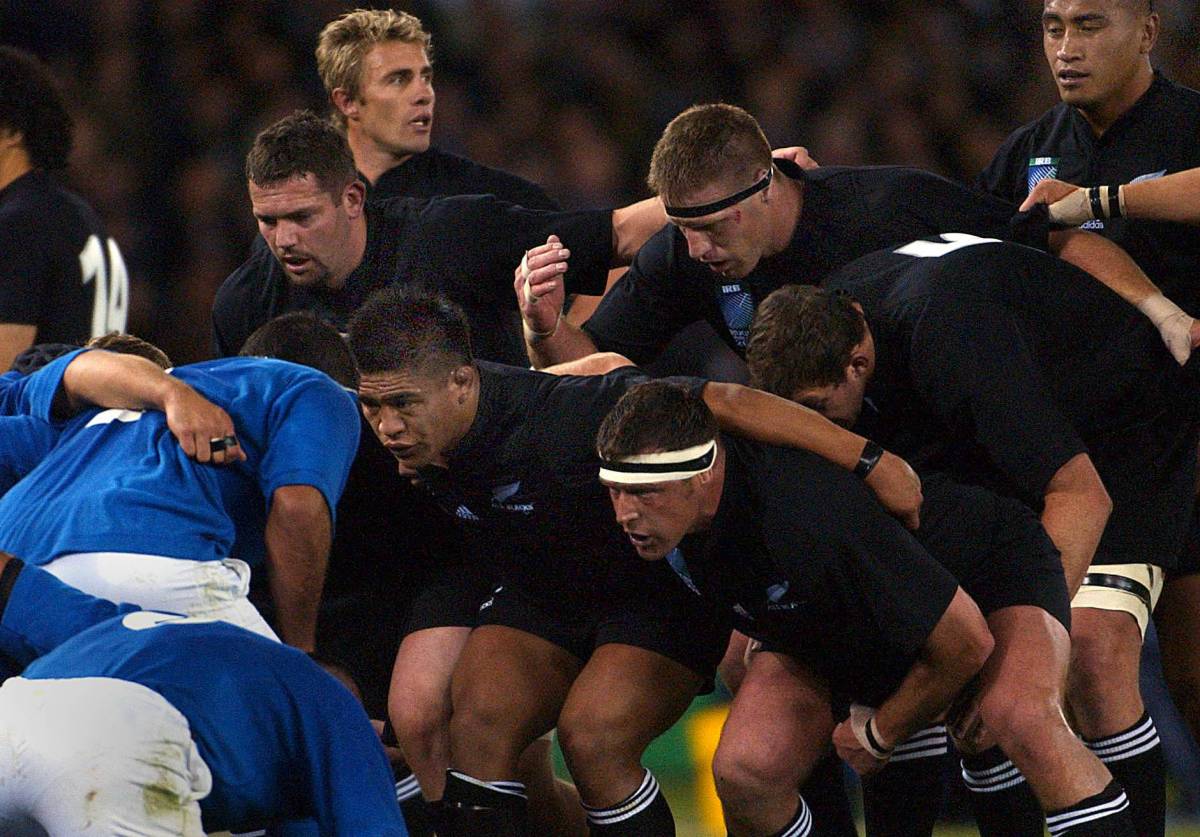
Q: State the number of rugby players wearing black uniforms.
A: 8